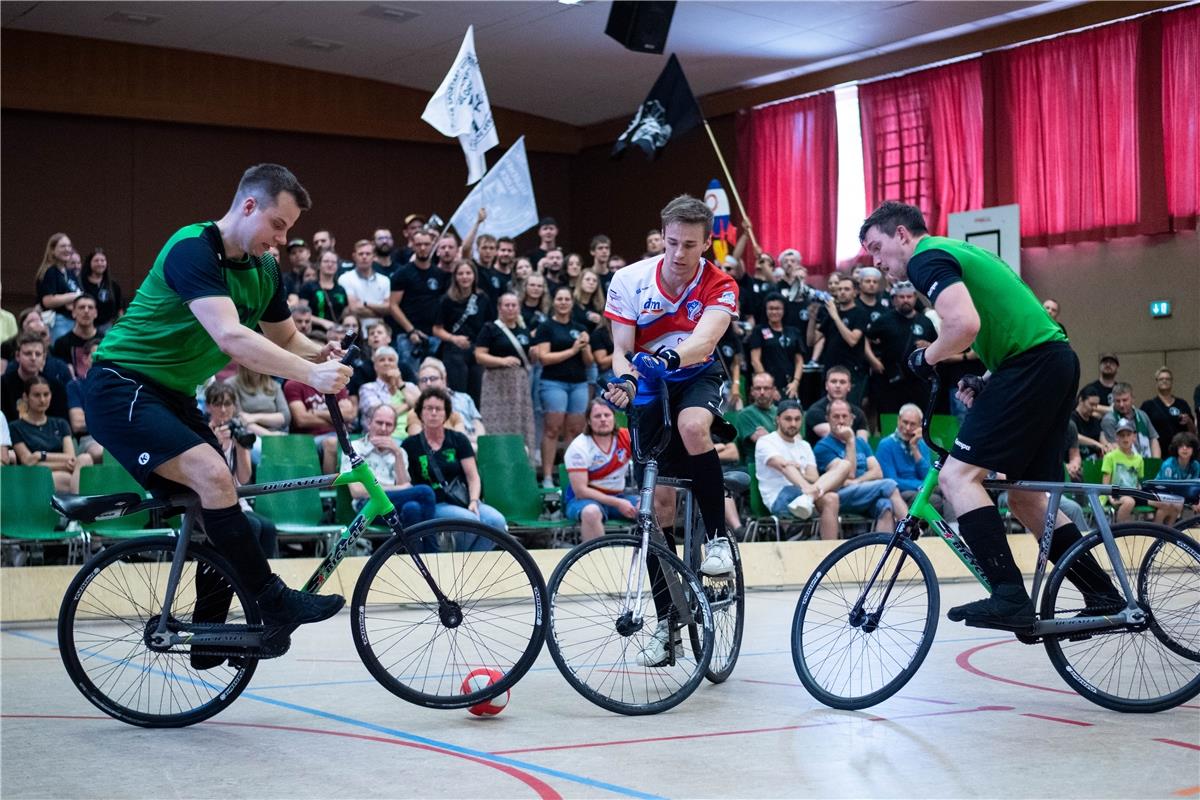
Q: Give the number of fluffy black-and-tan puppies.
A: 0